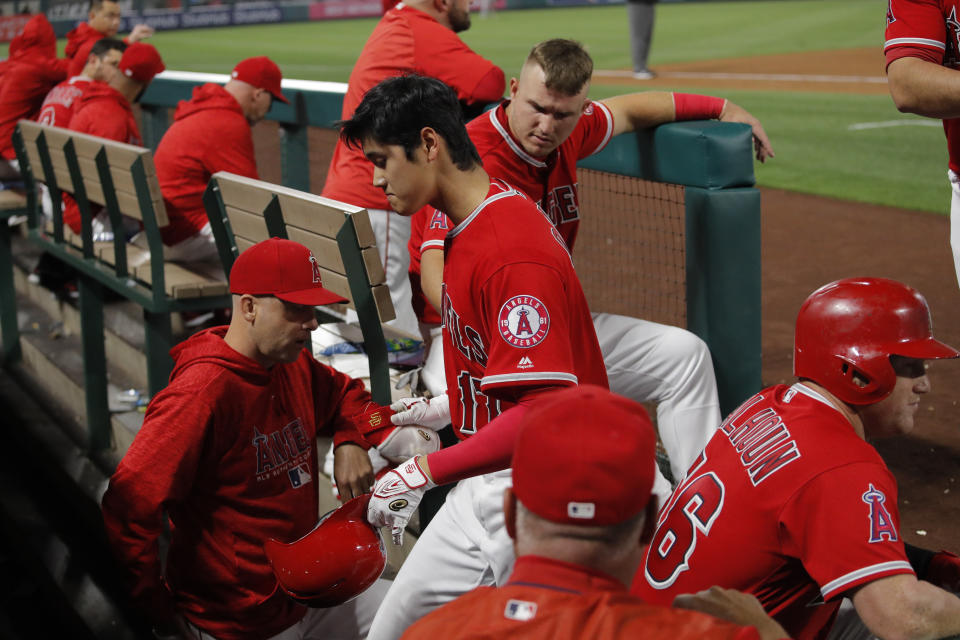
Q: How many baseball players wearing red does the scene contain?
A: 12